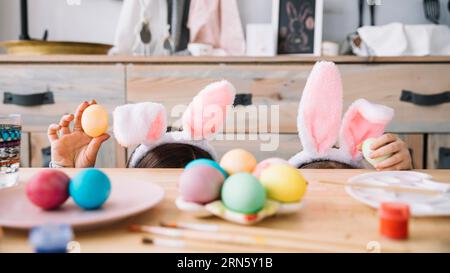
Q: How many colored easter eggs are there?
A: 10